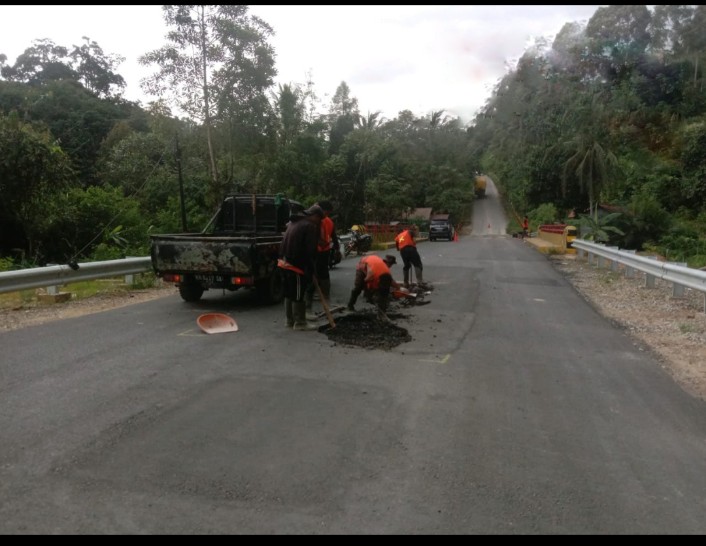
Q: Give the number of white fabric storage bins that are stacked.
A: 0